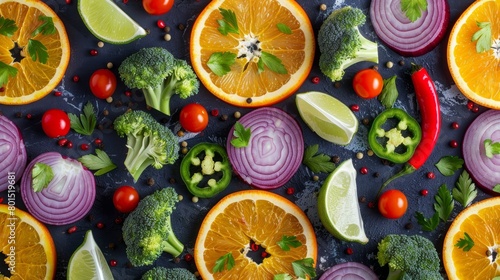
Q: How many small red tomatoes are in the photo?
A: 7